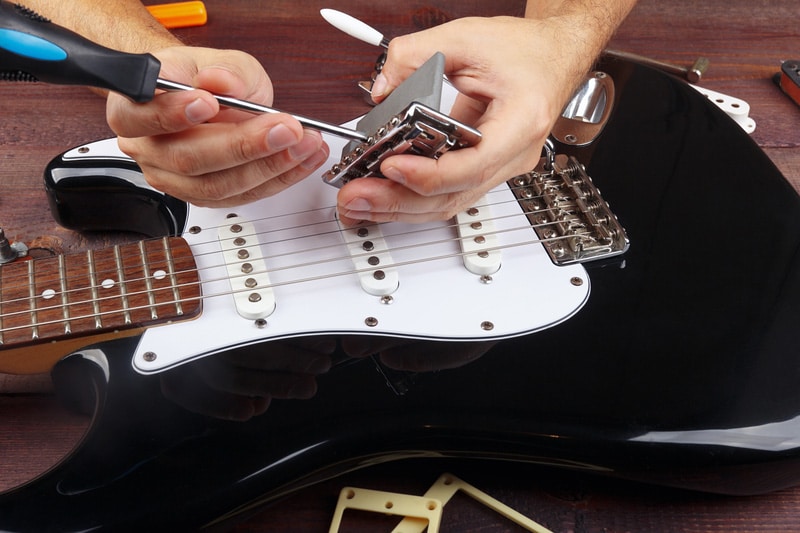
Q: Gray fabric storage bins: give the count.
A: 0